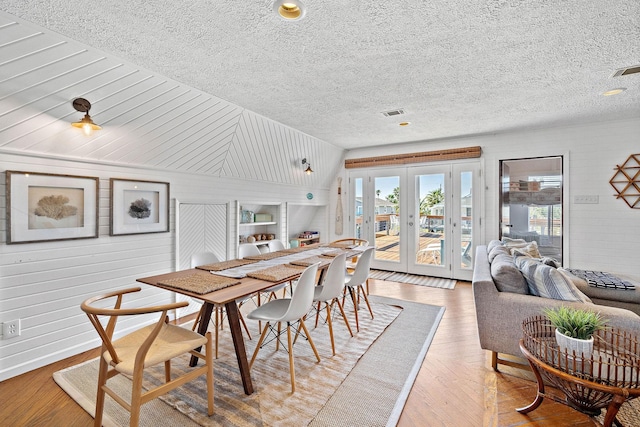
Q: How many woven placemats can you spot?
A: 8